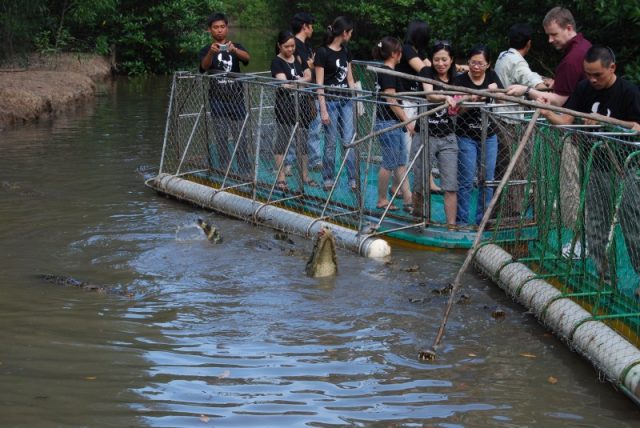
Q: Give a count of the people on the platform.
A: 11